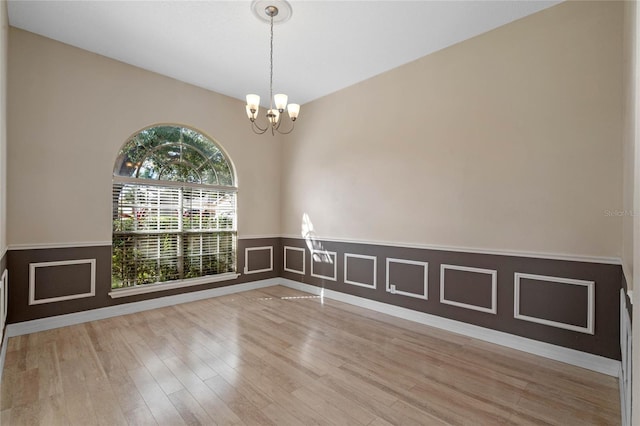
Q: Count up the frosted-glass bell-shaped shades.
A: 5